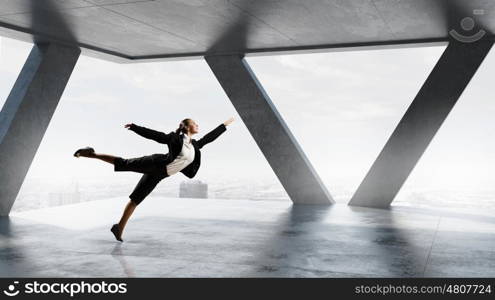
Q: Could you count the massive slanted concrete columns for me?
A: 3